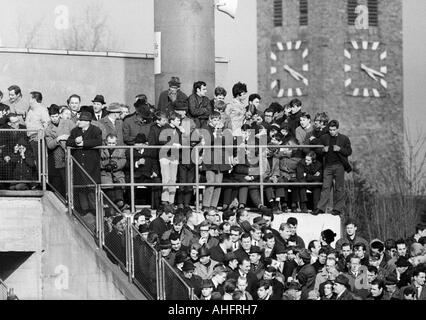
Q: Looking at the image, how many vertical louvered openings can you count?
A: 4